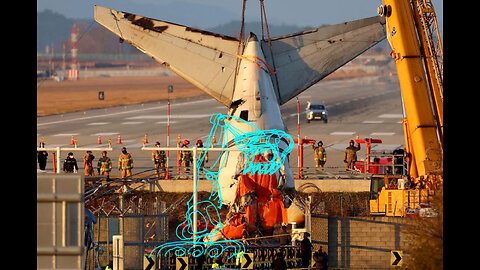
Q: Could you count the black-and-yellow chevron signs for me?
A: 4